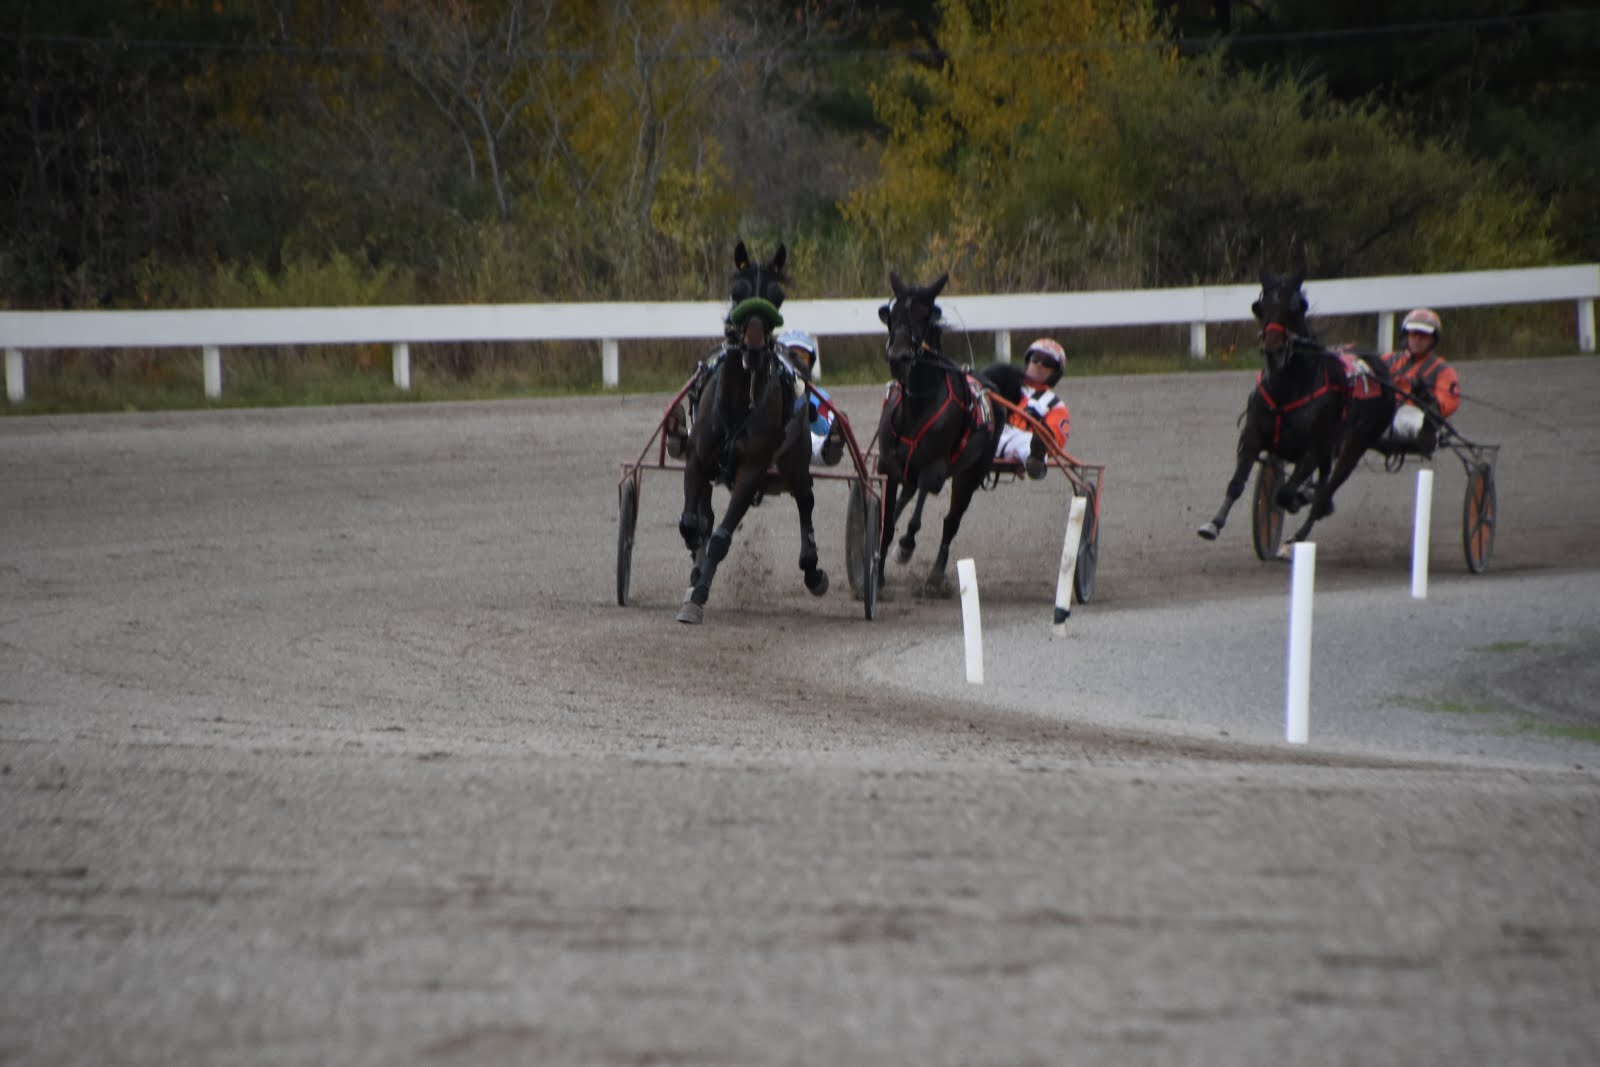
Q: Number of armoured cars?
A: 0